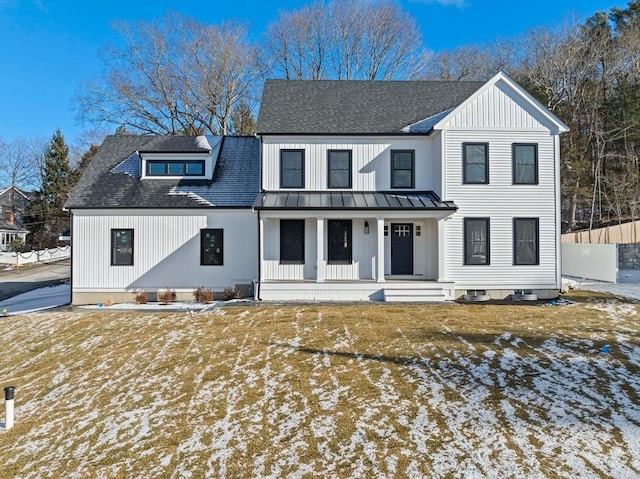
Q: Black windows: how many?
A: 12